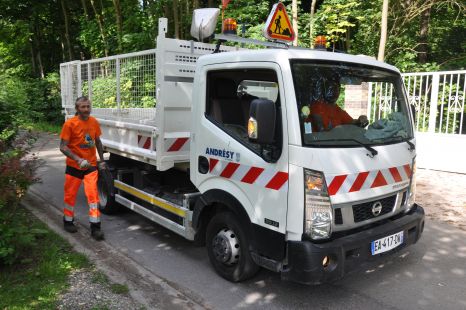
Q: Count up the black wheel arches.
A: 1